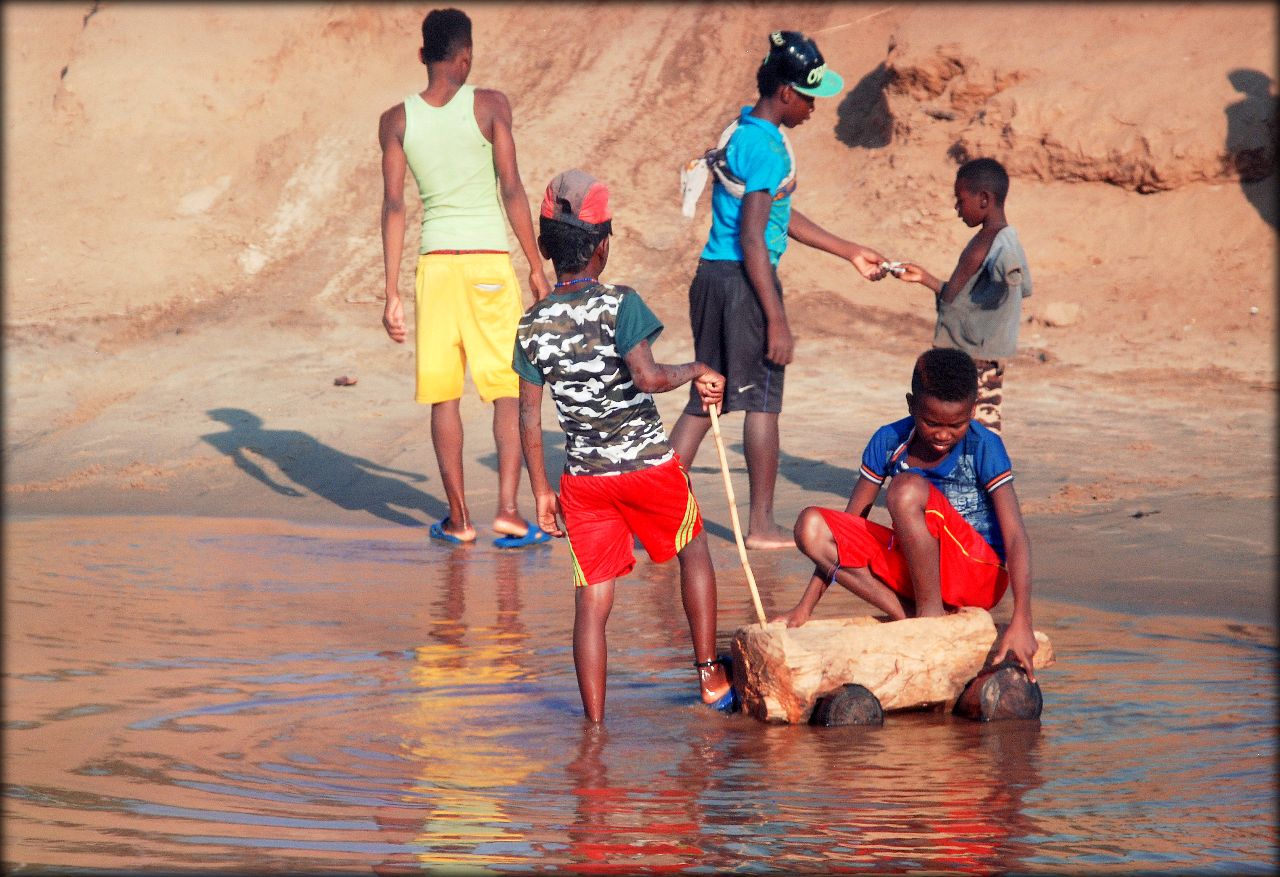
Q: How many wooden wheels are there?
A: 2